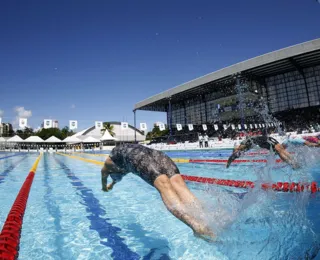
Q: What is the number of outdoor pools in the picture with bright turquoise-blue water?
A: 1